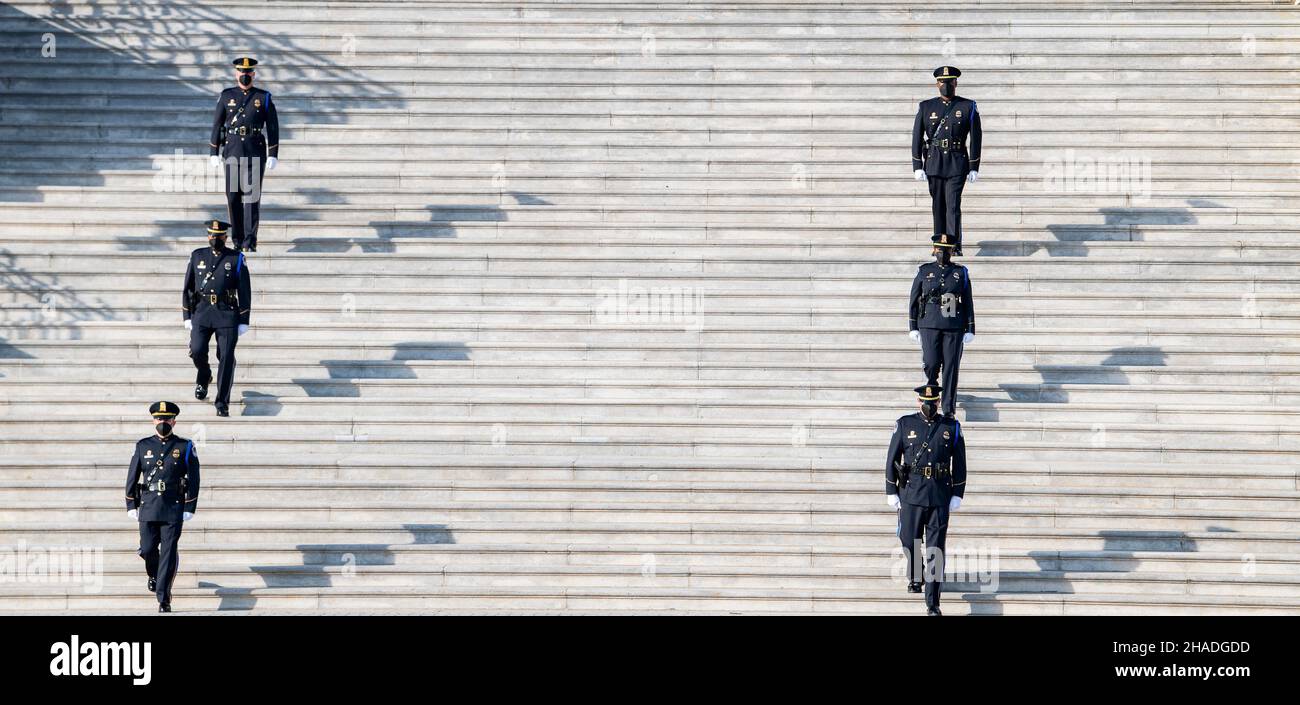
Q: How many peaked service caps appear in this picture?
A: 6